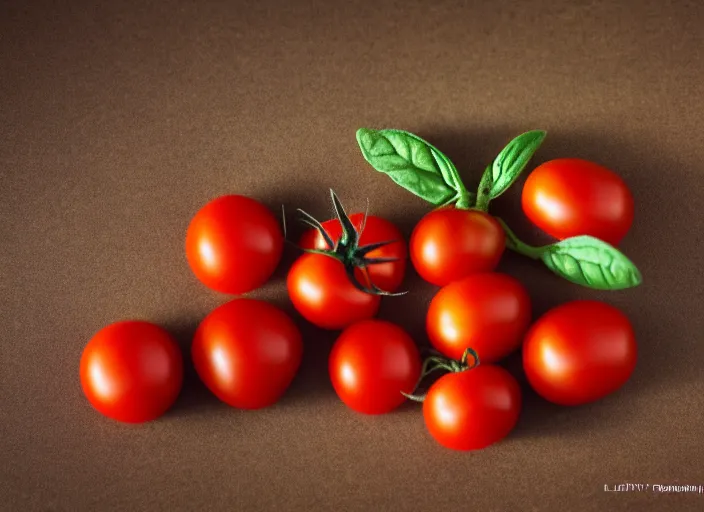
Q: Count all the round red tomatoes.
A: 11